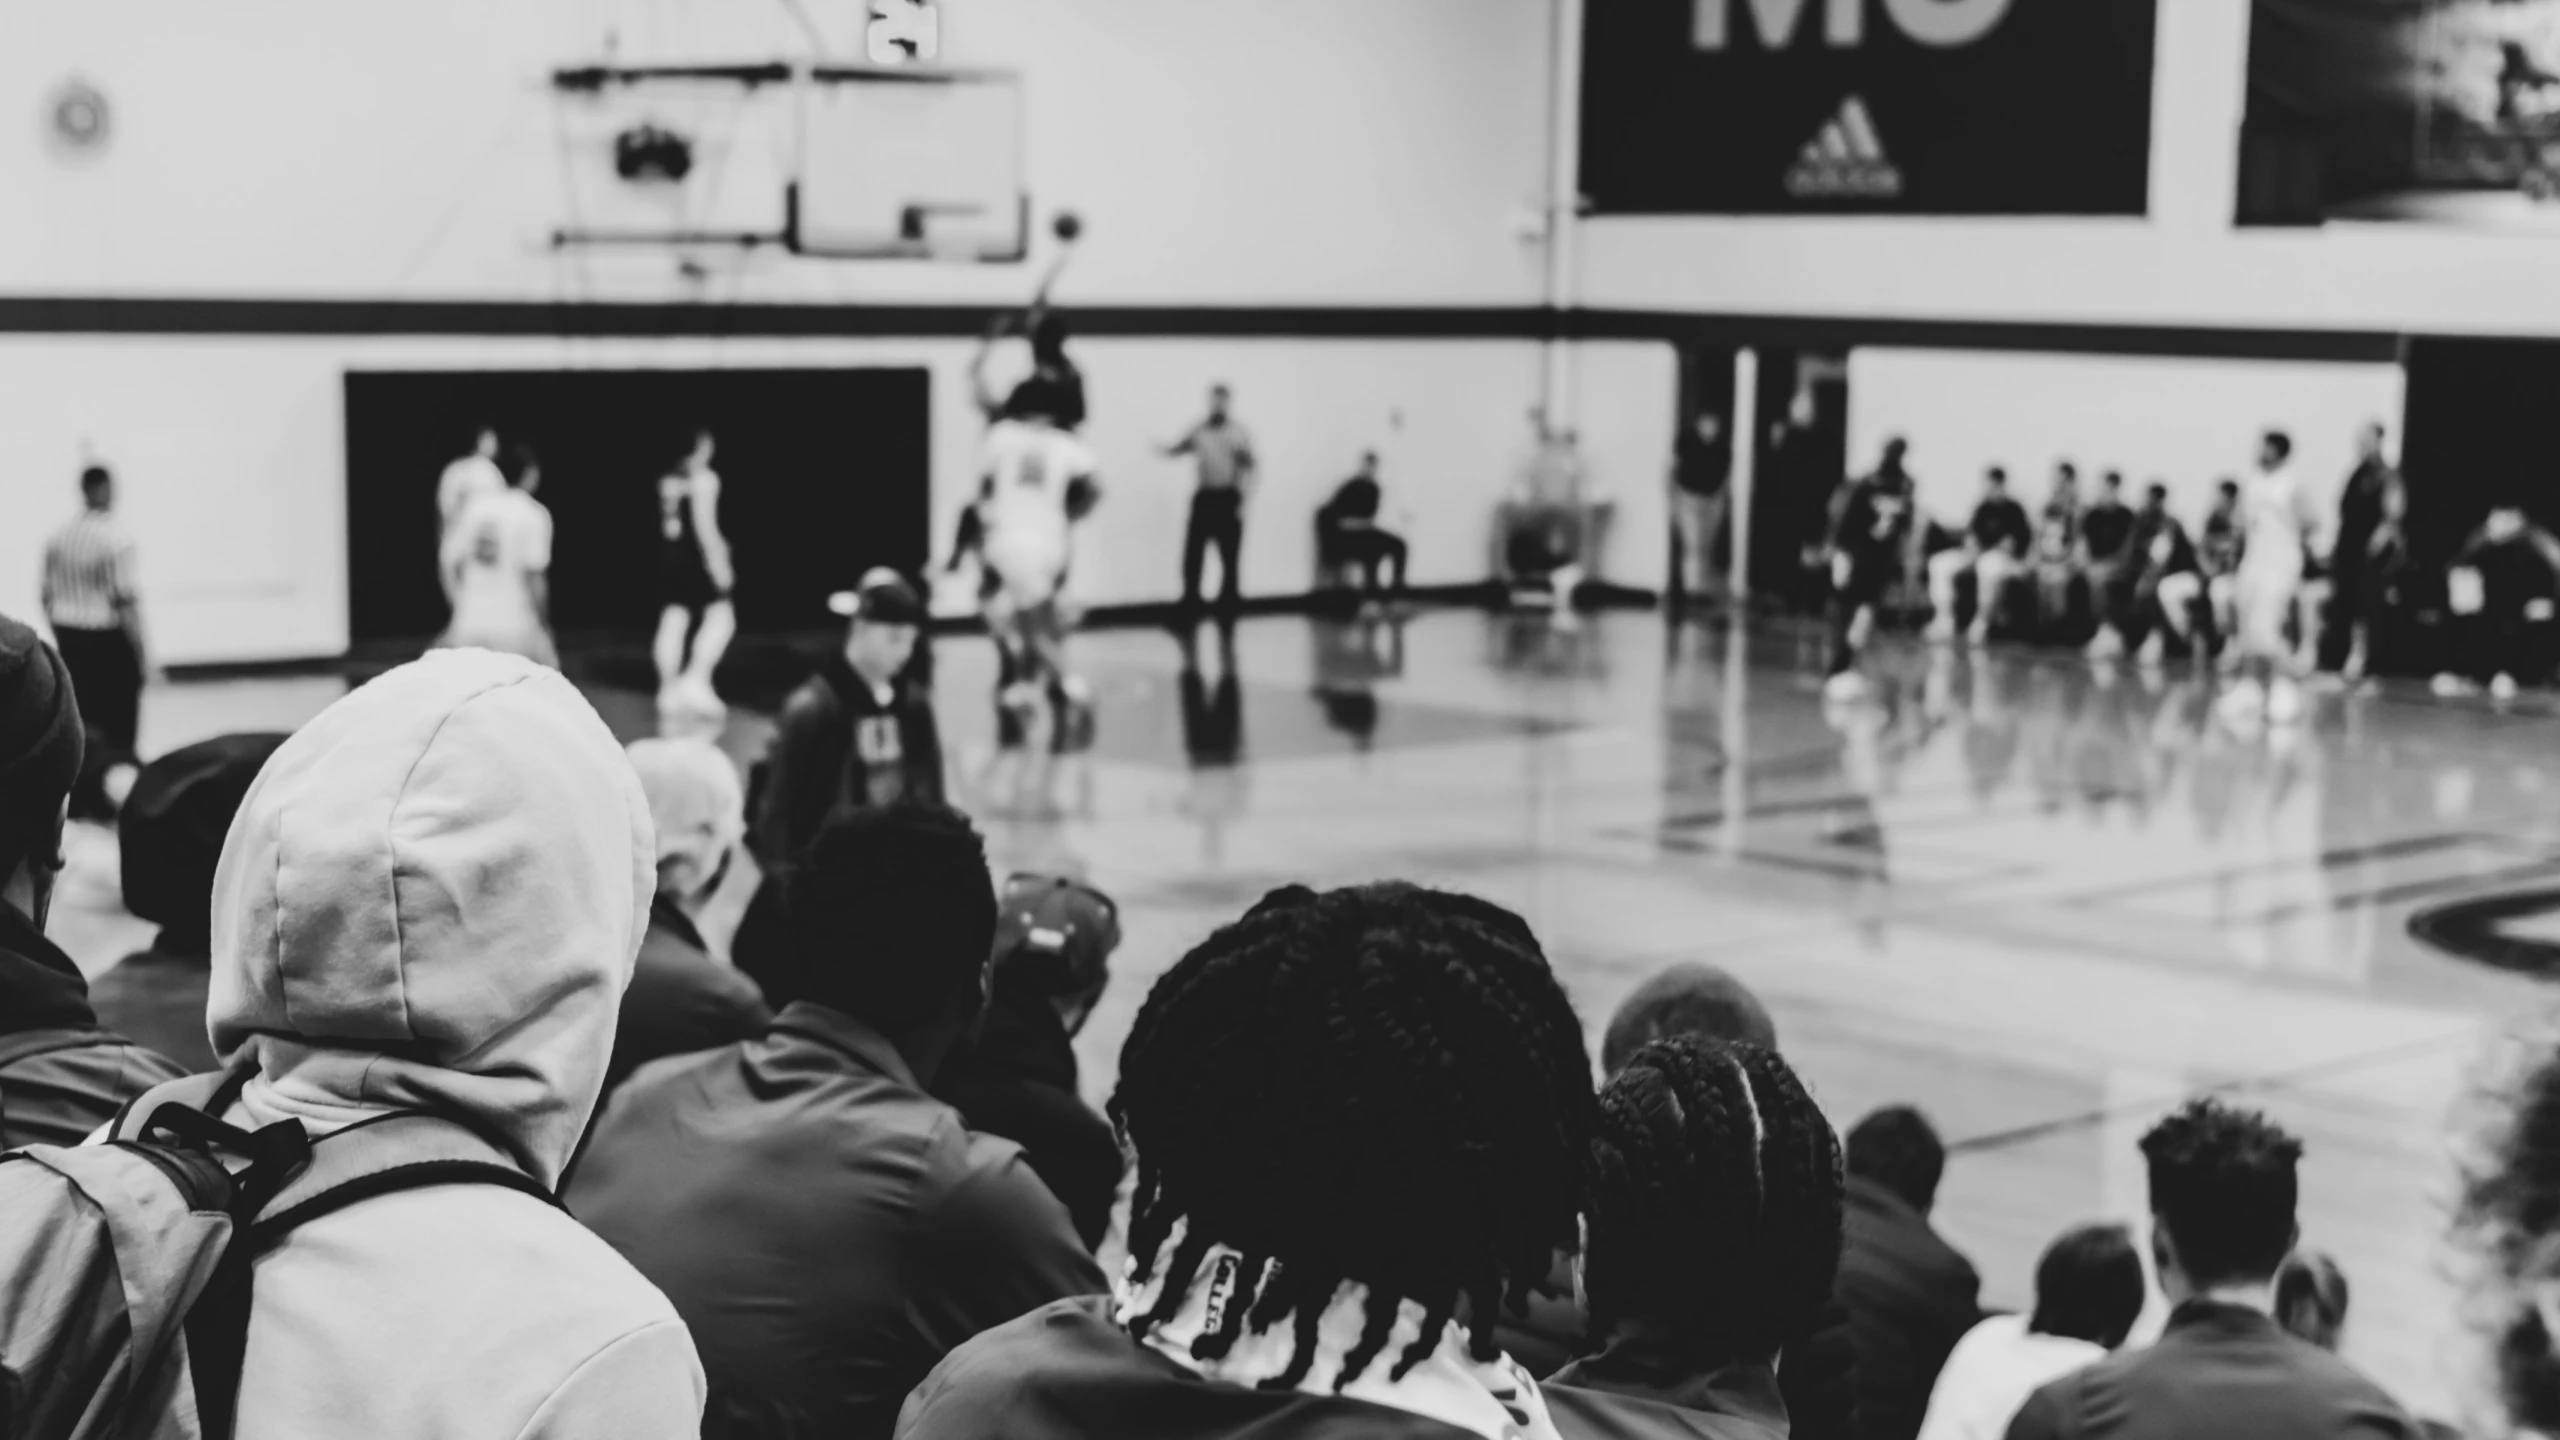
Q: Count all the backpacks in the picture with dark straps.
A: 1